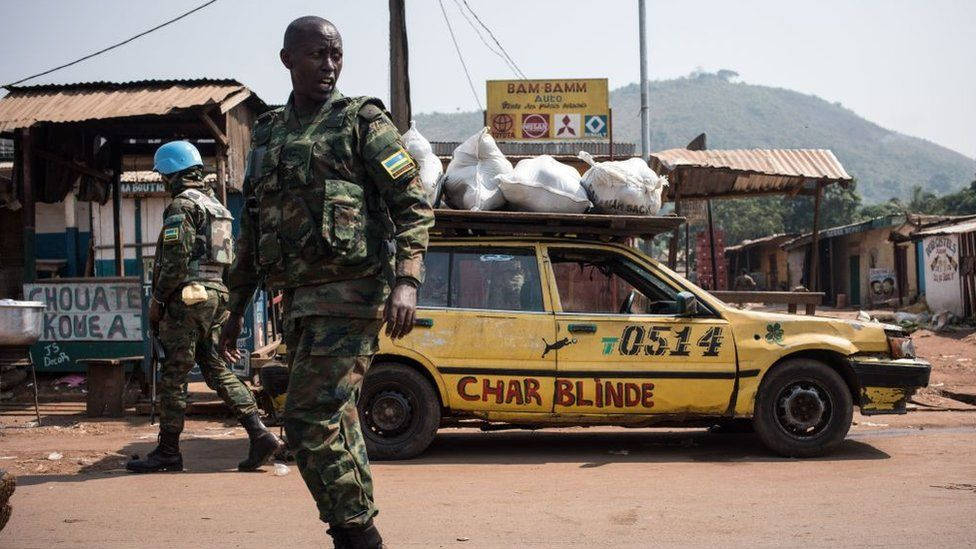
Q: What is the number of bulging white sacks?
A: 4